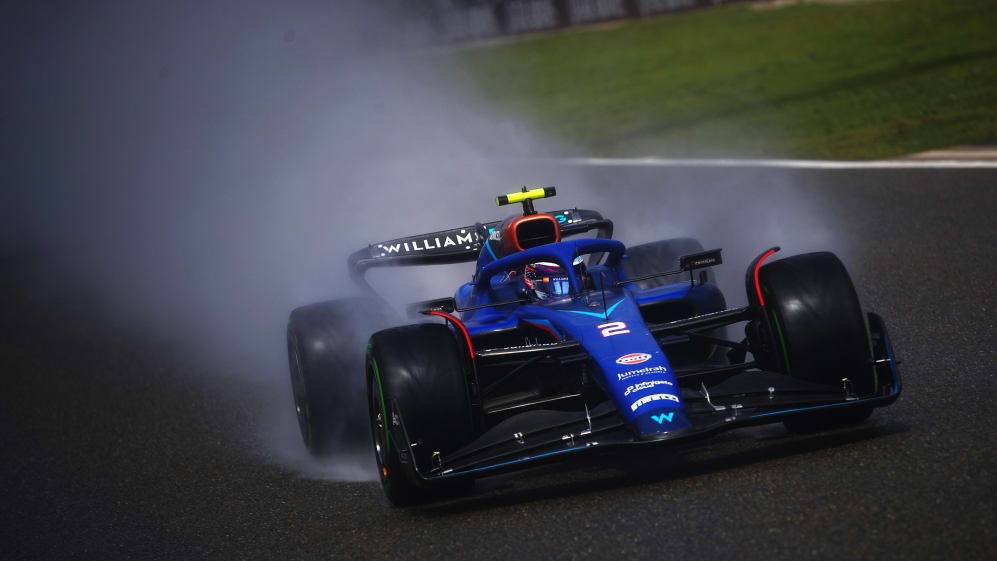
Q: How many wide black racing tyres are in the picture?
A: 4